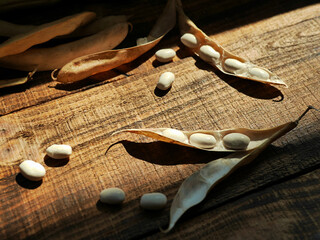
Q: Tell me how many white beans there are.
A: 13